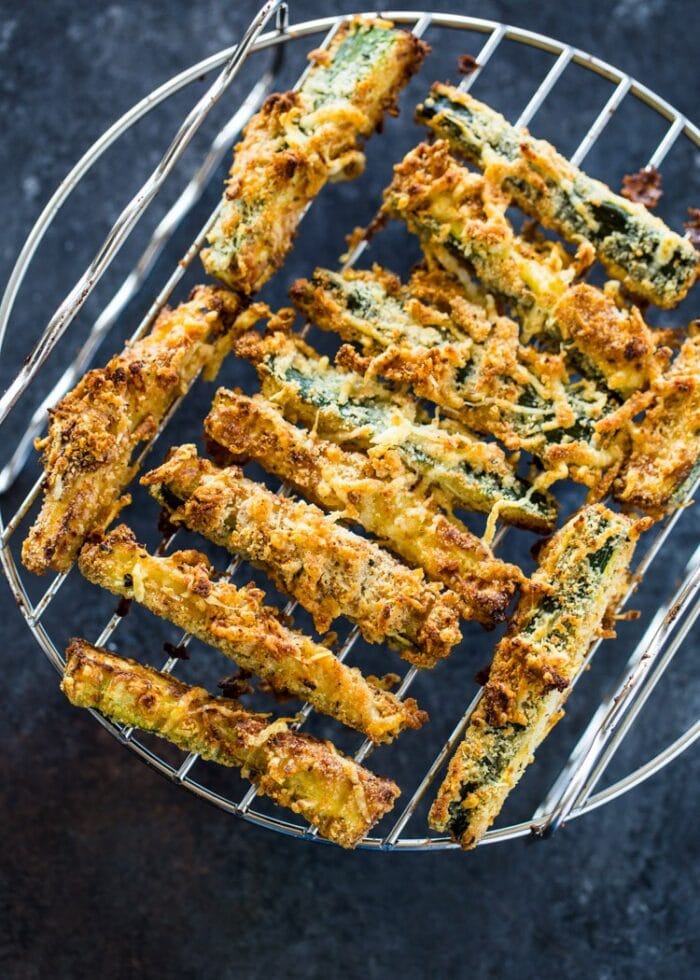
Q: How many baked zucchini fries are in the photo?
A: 12